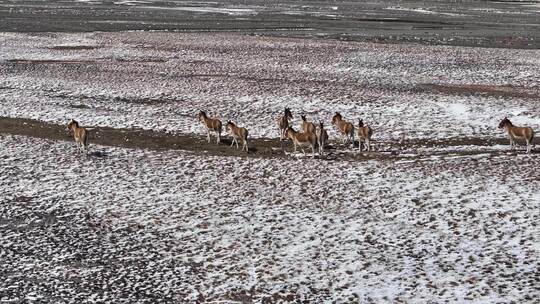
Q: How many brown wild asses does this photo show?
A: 10